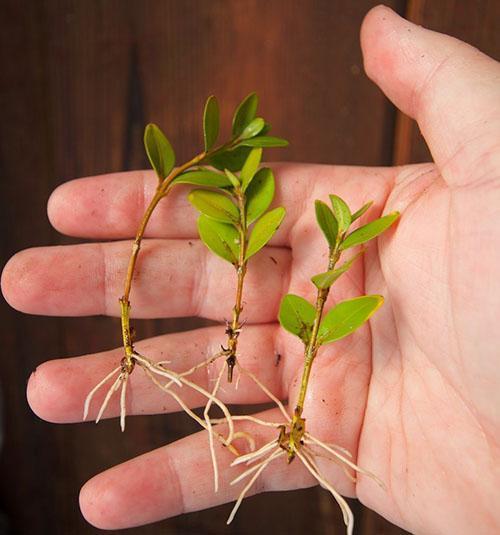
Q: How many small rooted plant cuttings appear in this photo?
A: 3